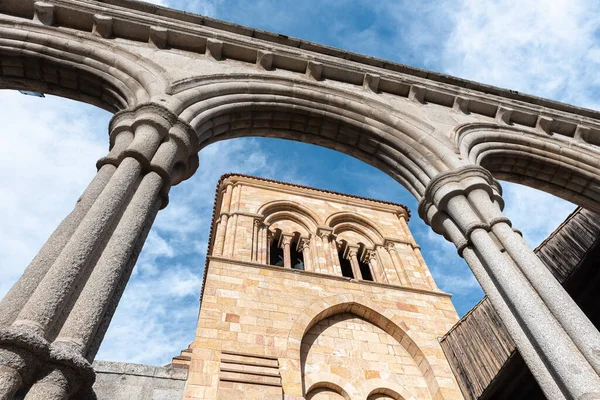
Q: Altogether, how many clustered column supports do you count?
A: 2